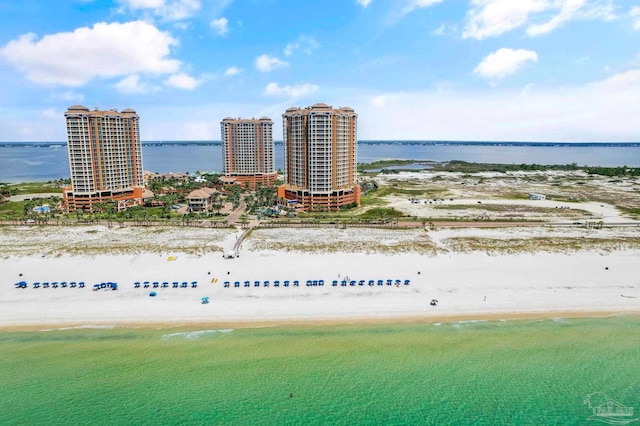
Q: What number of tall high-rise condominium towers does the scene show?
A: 3